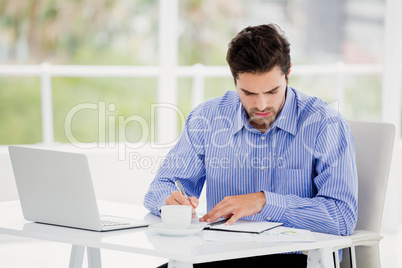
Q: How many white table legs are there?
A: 4